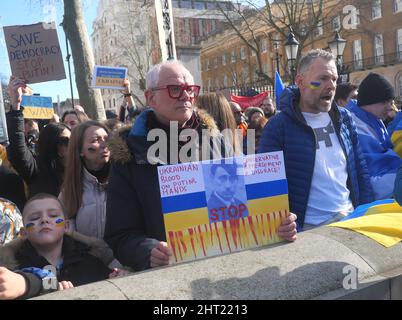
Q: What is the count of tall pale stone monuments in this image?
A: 1